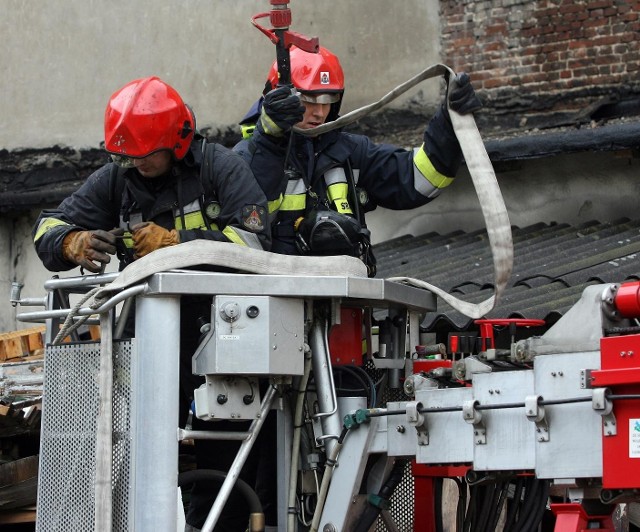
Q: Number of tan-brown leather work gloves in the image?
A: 2